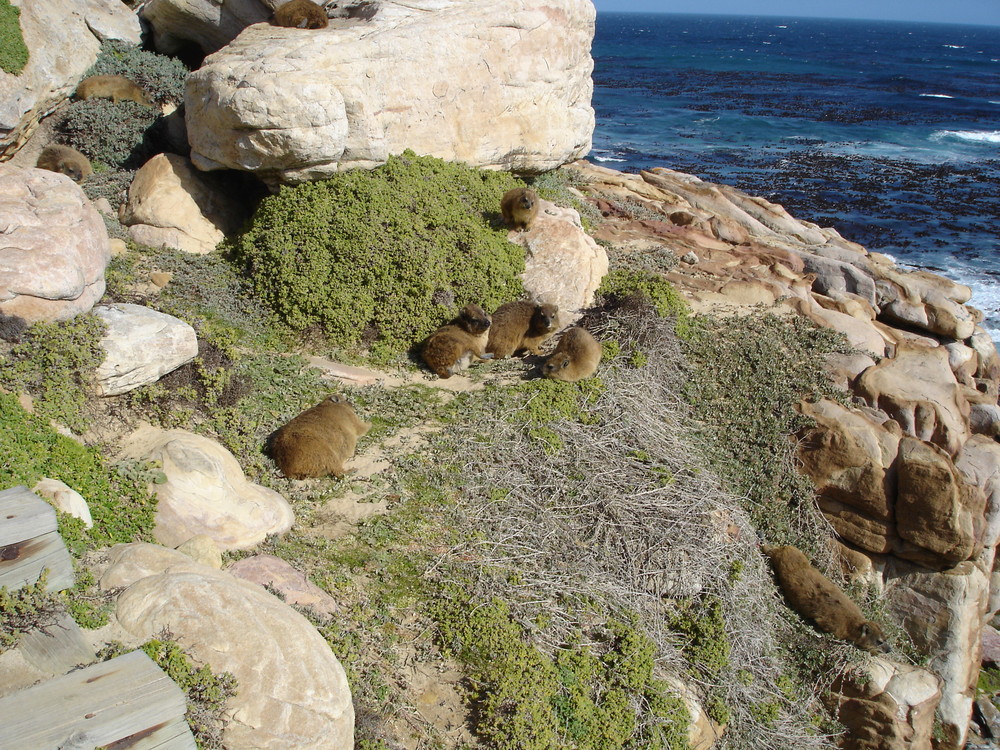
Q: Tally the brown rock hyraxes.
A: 9